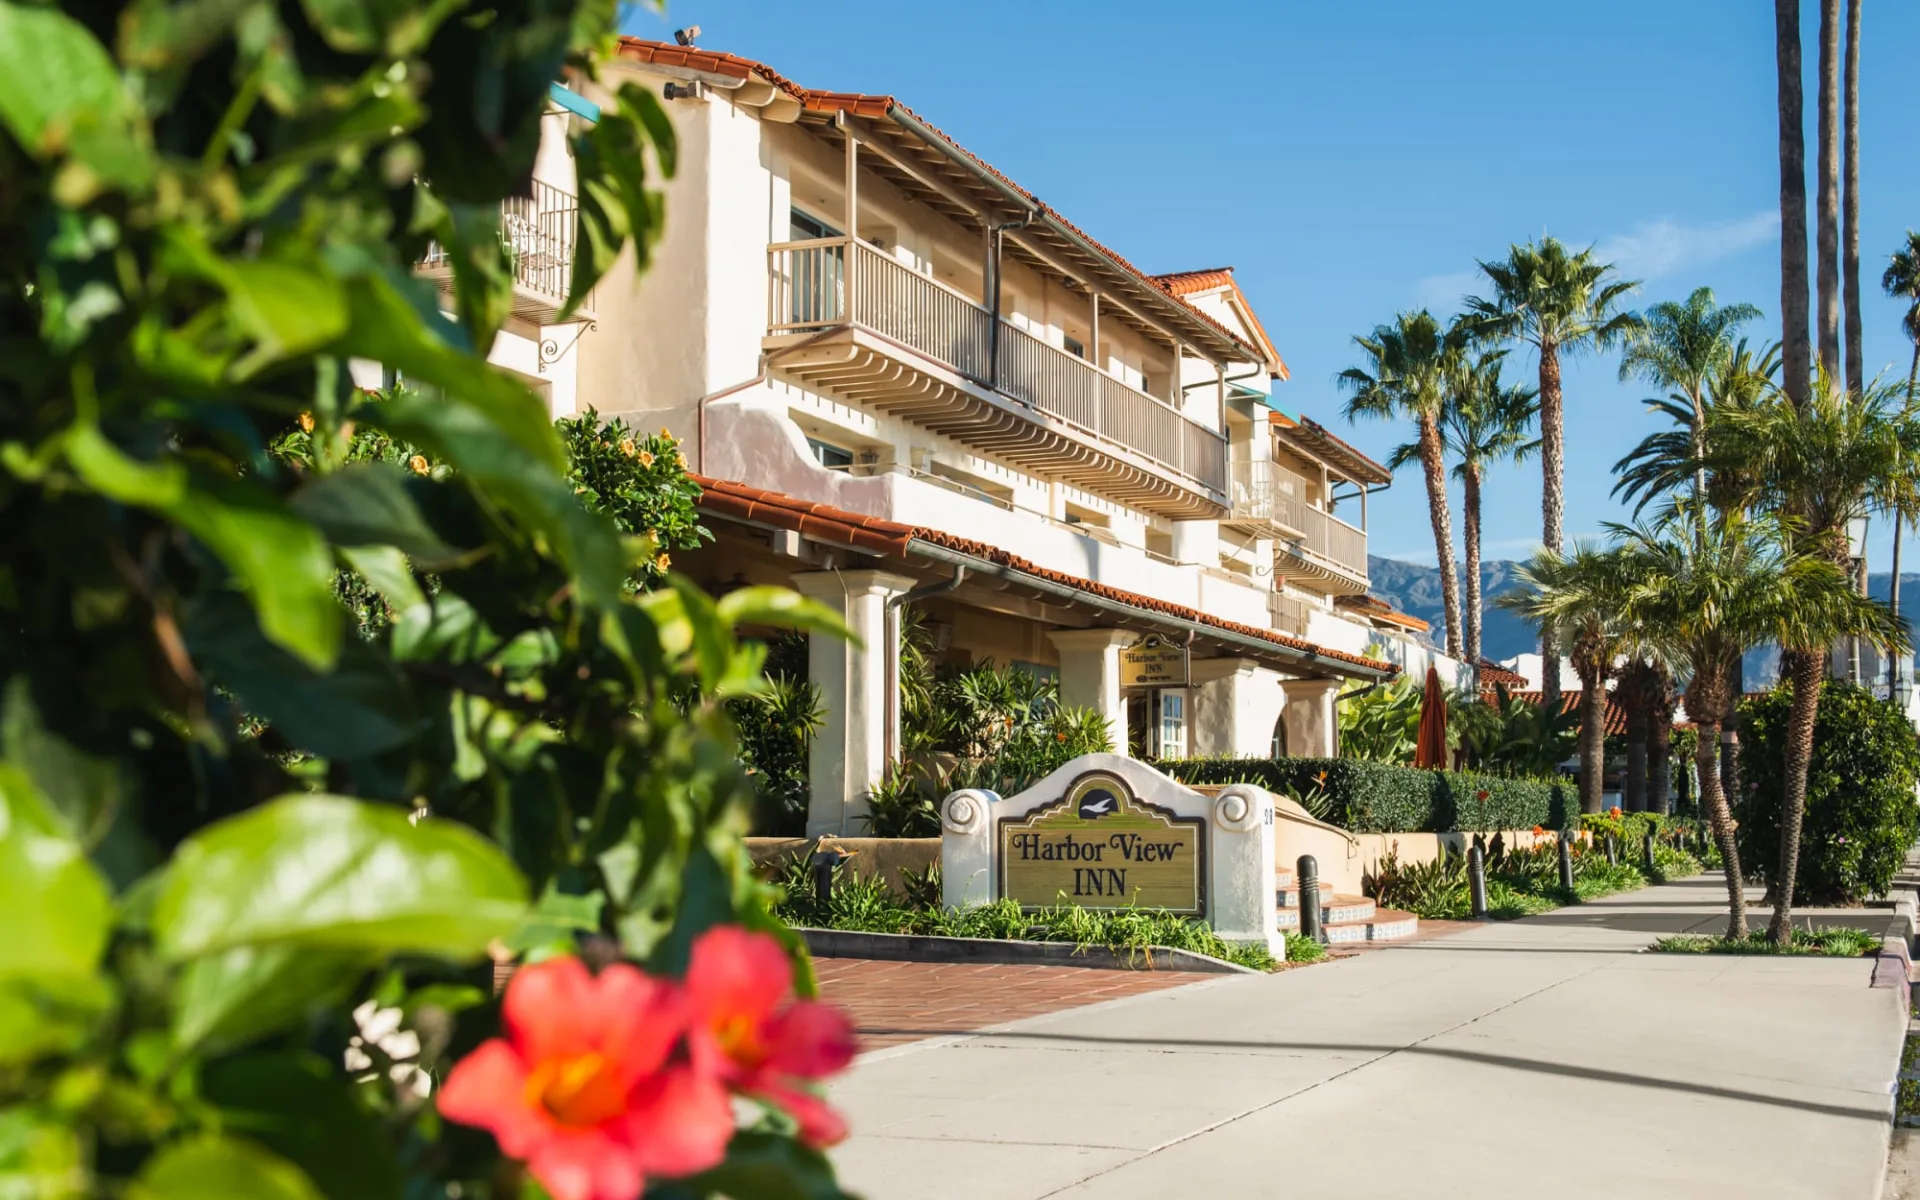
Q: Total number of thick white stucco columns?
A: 4